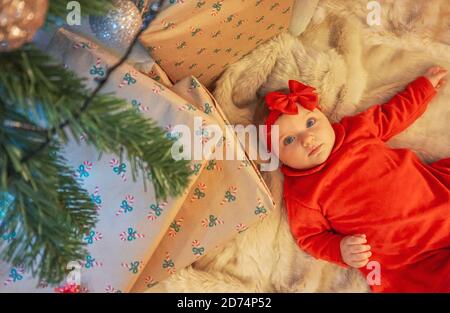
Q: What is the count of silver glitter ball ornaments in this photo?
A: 1